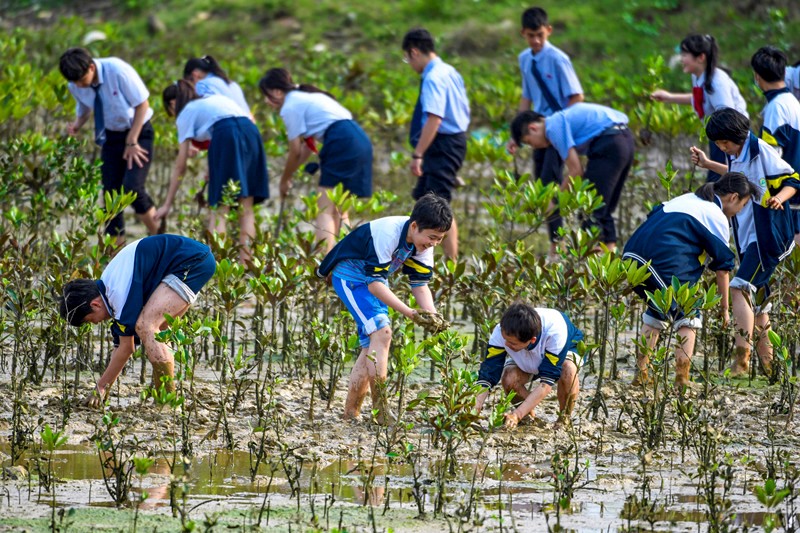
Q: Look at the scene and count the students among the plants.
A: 15